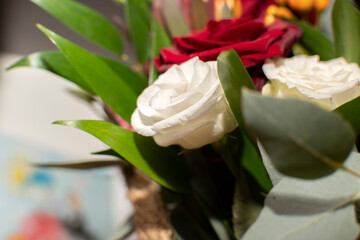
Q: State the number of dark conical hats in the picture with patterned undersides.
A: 0